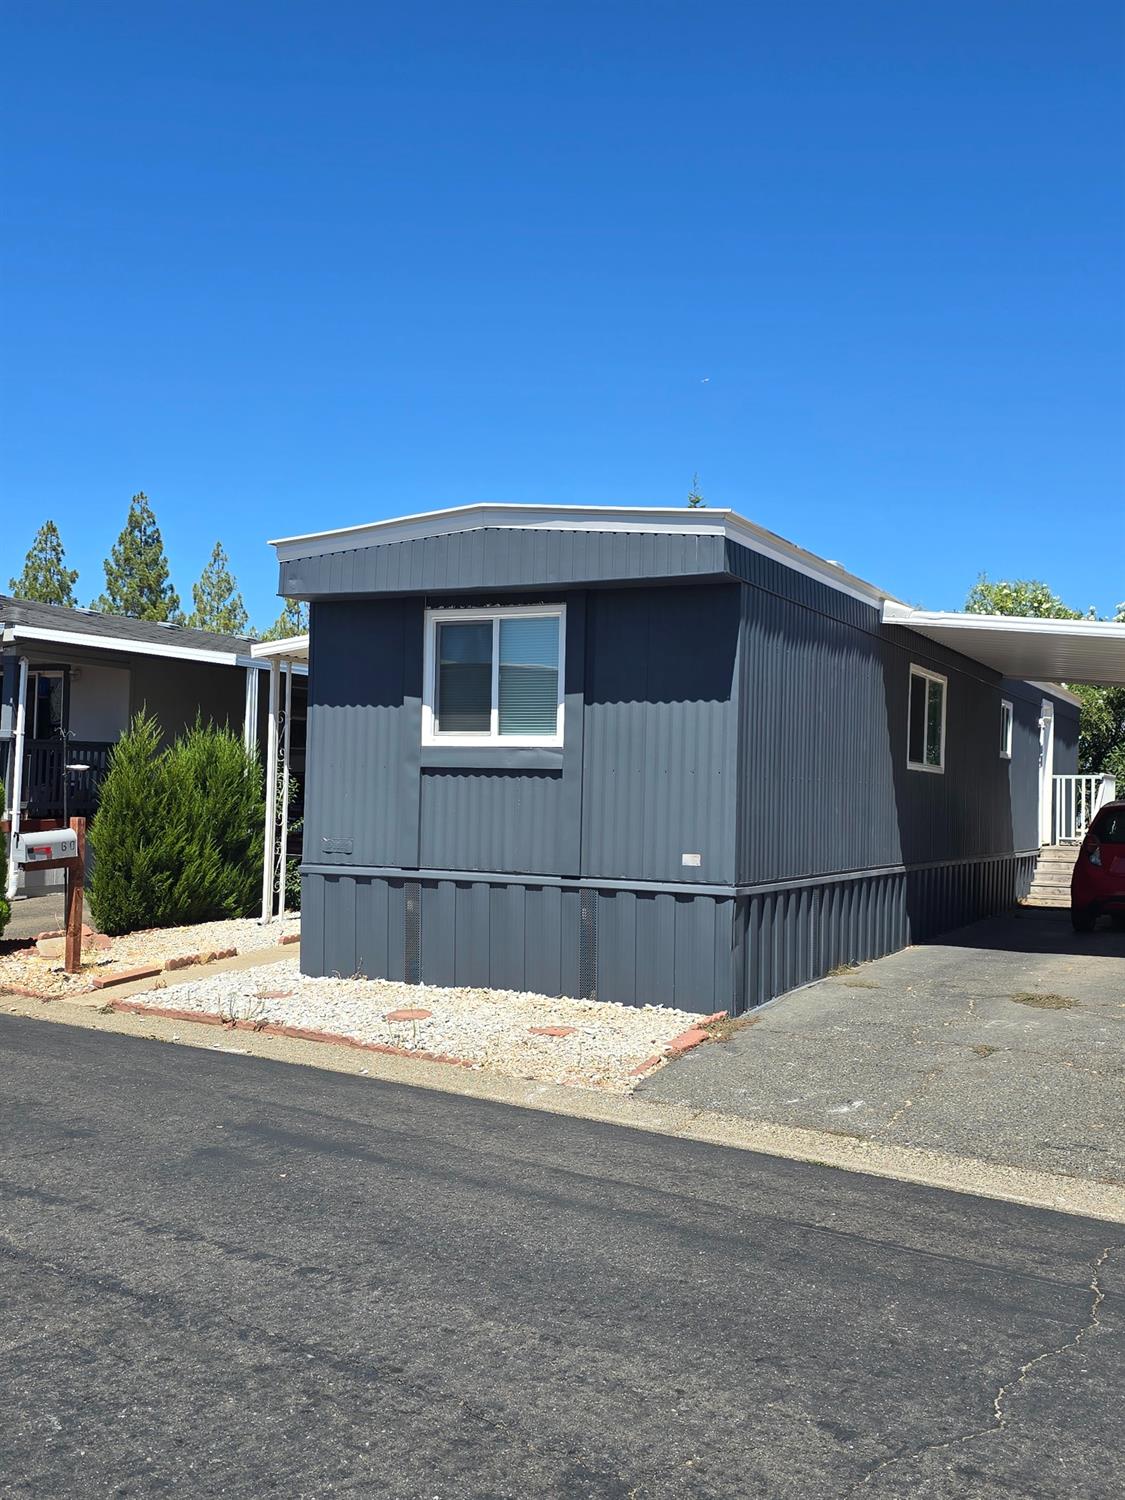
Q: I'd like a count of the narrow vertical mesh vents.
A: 2